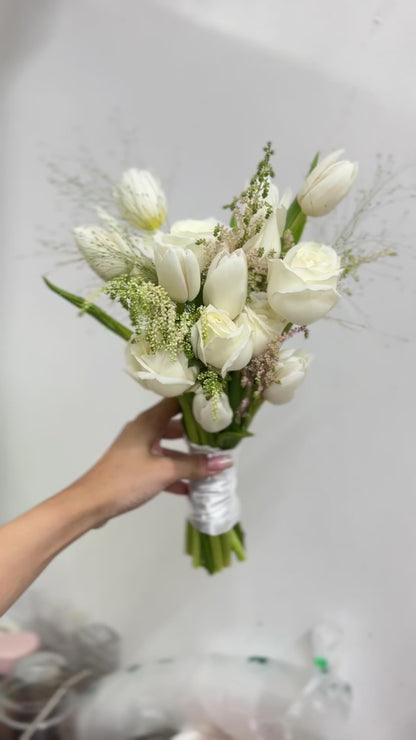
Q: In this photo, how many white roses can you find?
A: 5